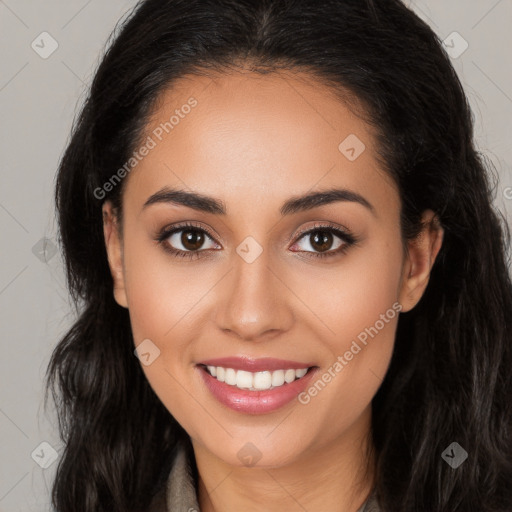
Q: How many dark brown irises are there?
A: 2